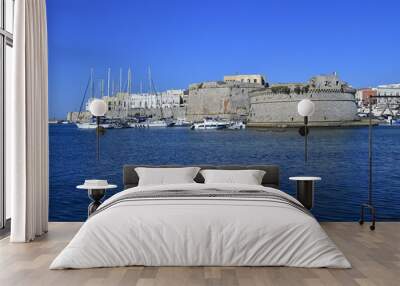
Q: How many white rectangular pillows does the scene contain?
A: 2